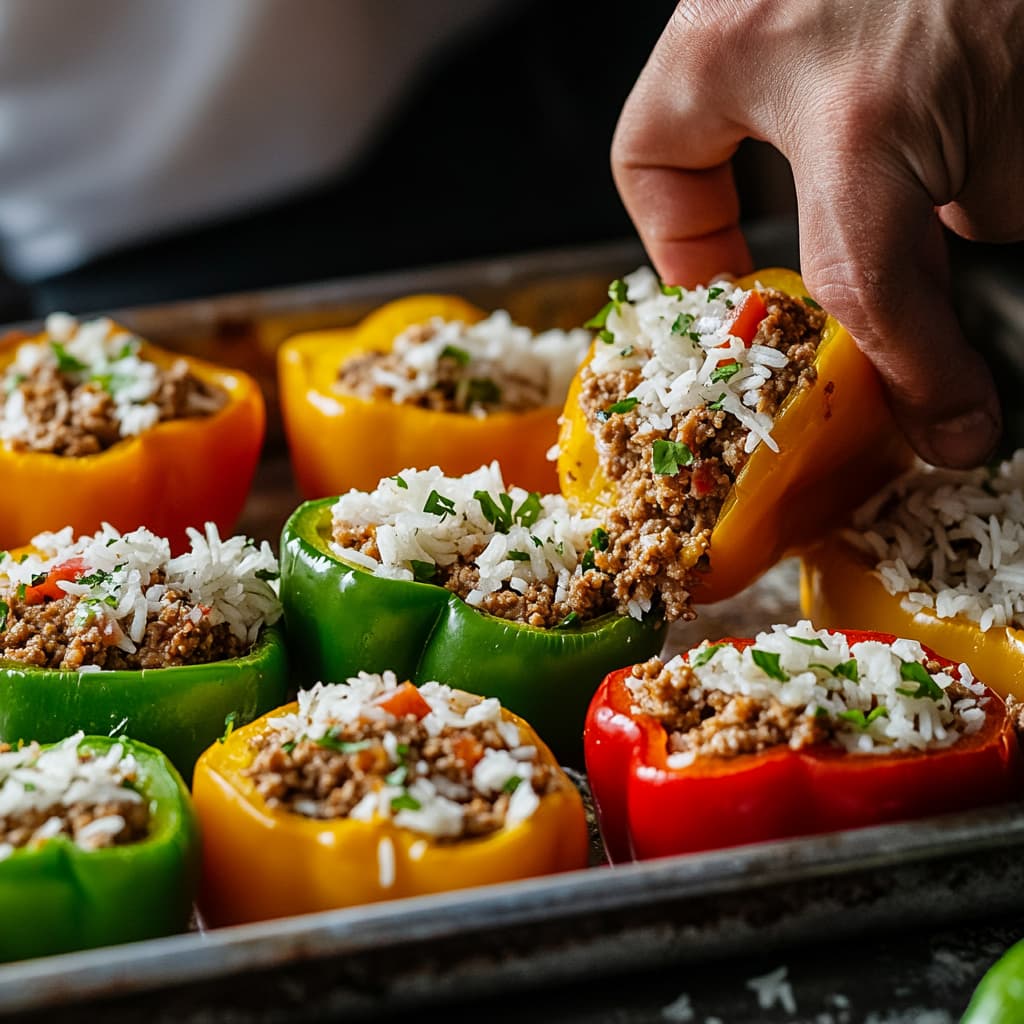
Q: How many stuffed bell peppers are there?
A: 9